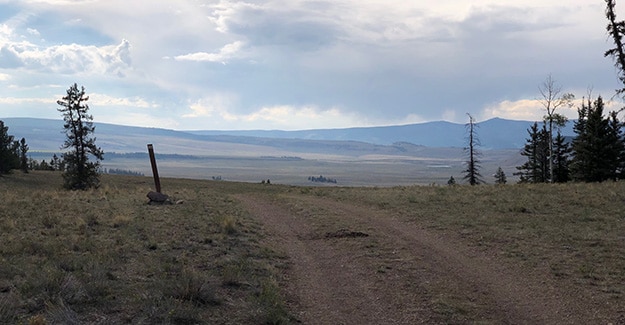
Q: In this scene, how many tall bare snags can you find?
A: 2